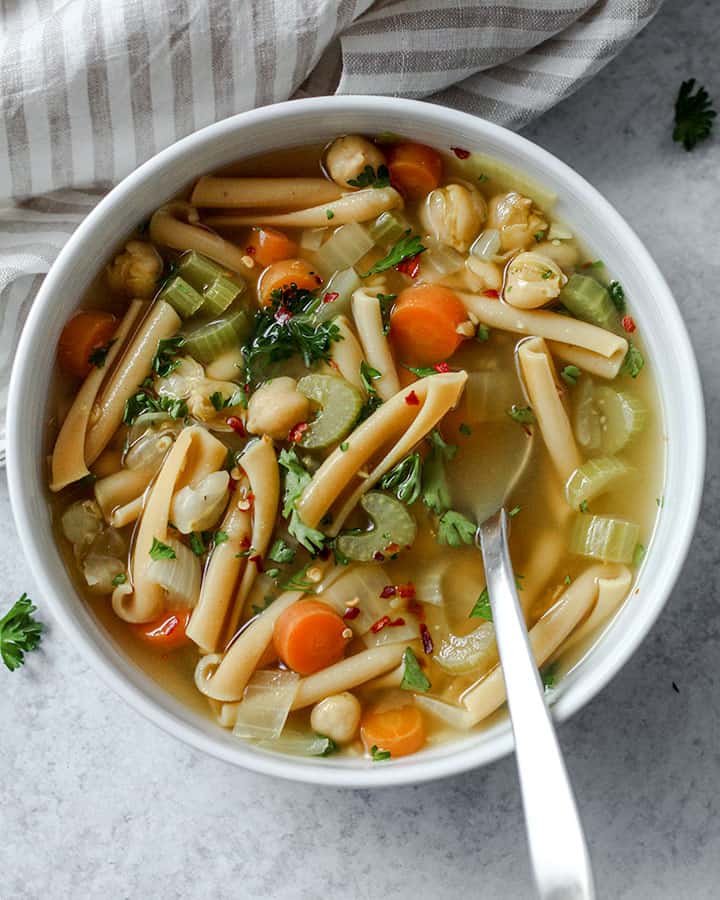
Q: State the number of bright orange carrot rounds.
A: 8